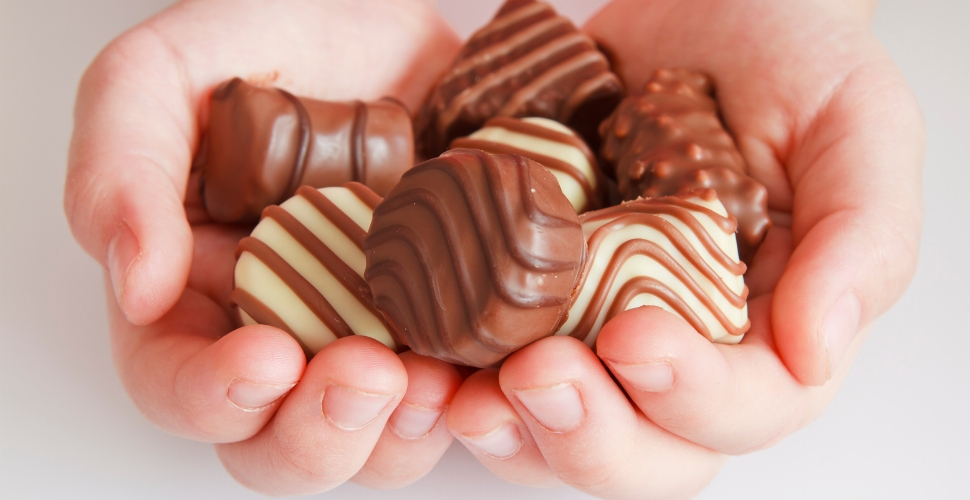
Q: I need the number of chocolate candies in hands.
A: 7